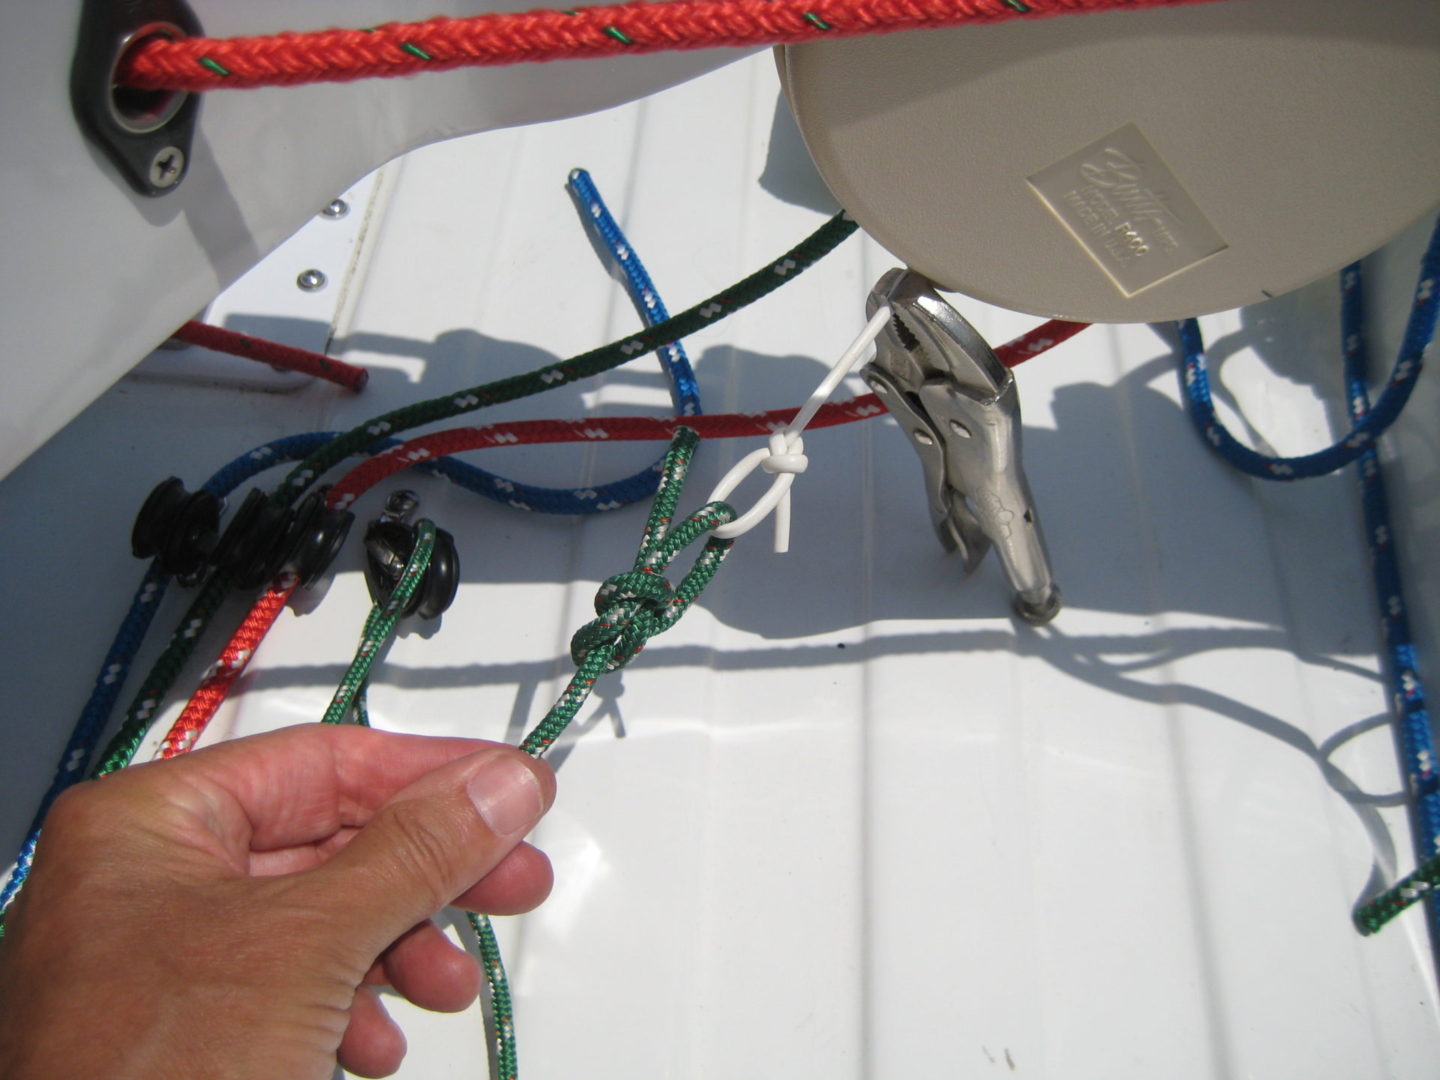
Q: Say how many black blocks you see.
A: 4